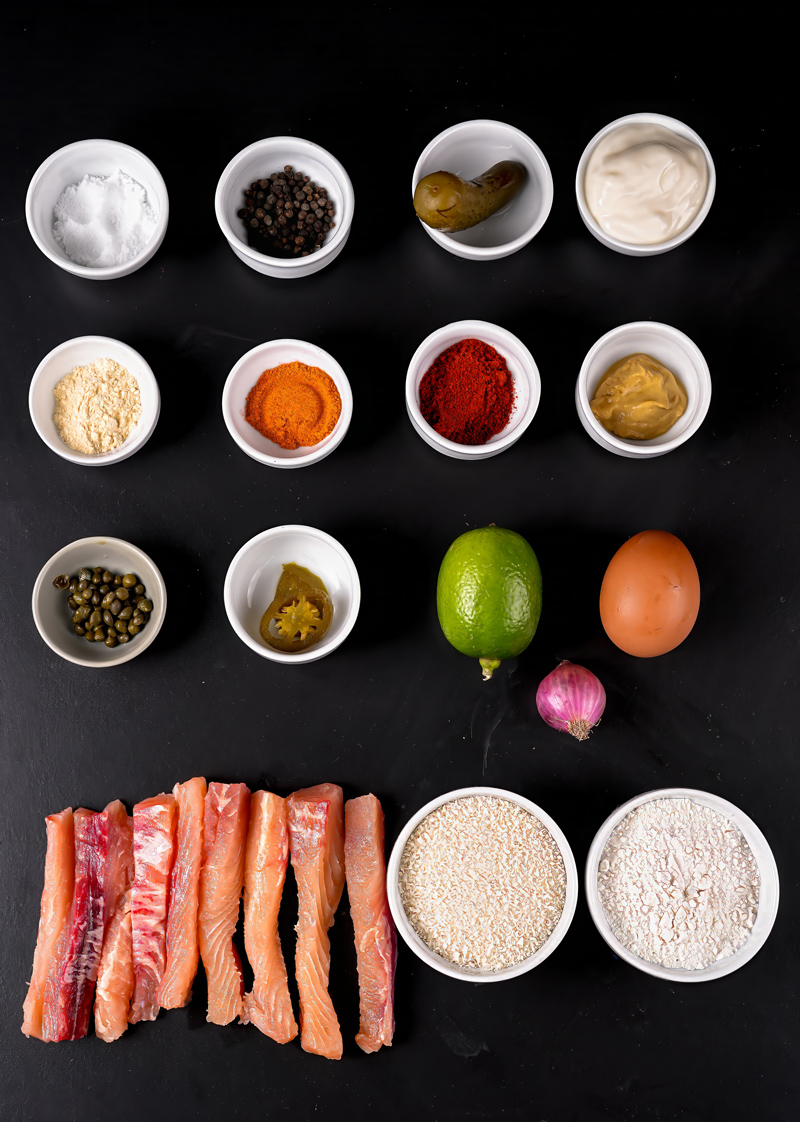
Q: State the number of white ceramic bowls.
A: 12